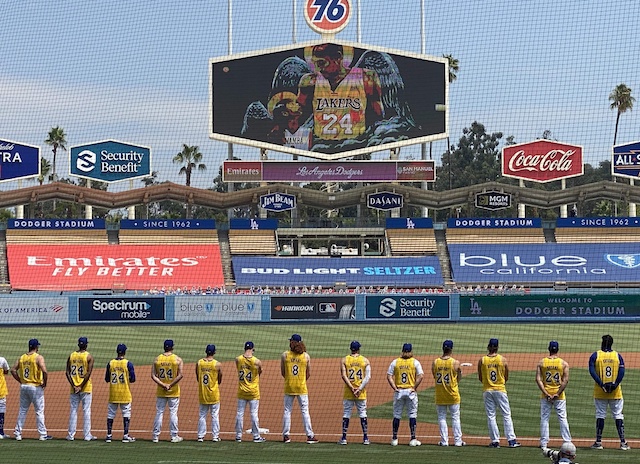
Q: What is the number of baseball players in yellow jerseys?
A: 14